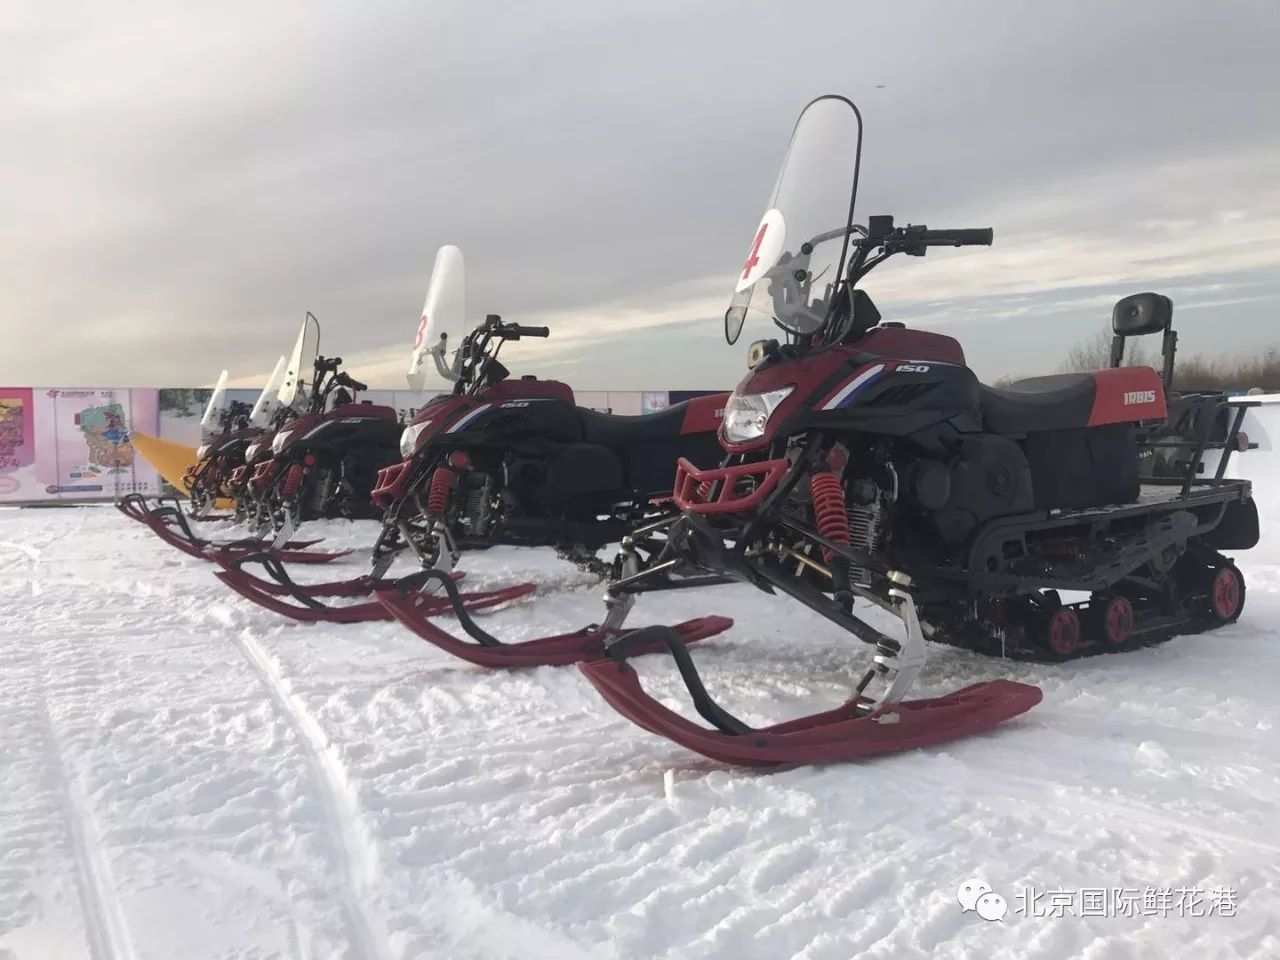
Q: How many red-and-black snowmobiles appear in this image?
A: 5